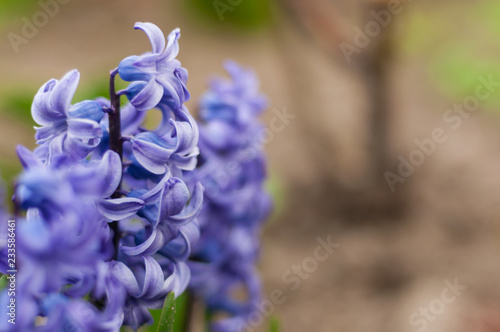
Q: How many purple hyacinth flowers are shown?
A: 3